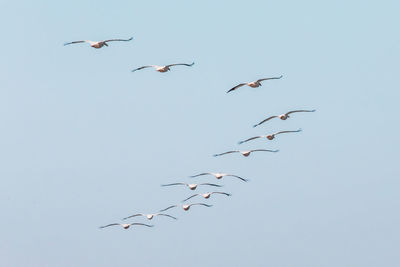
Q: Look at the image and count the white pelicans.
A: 12